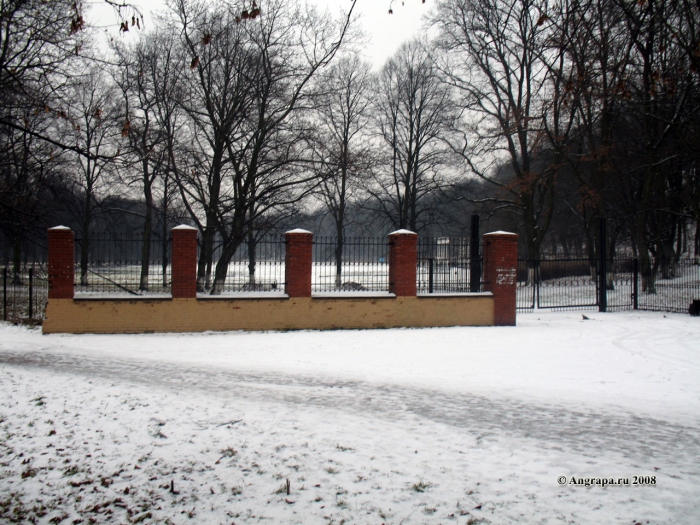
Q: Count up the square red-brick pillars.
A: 5